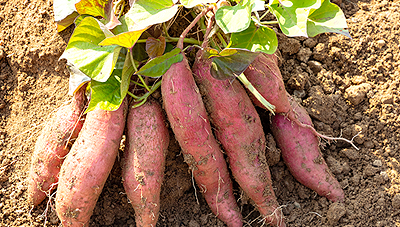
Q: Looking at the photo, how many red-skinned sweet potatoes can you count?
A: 7